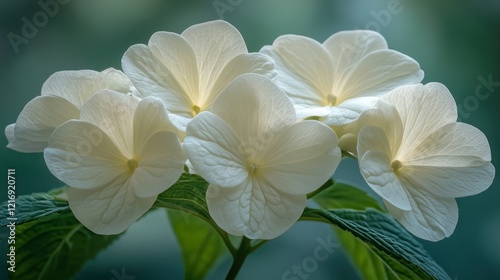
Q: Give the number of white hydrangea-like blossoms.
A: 6